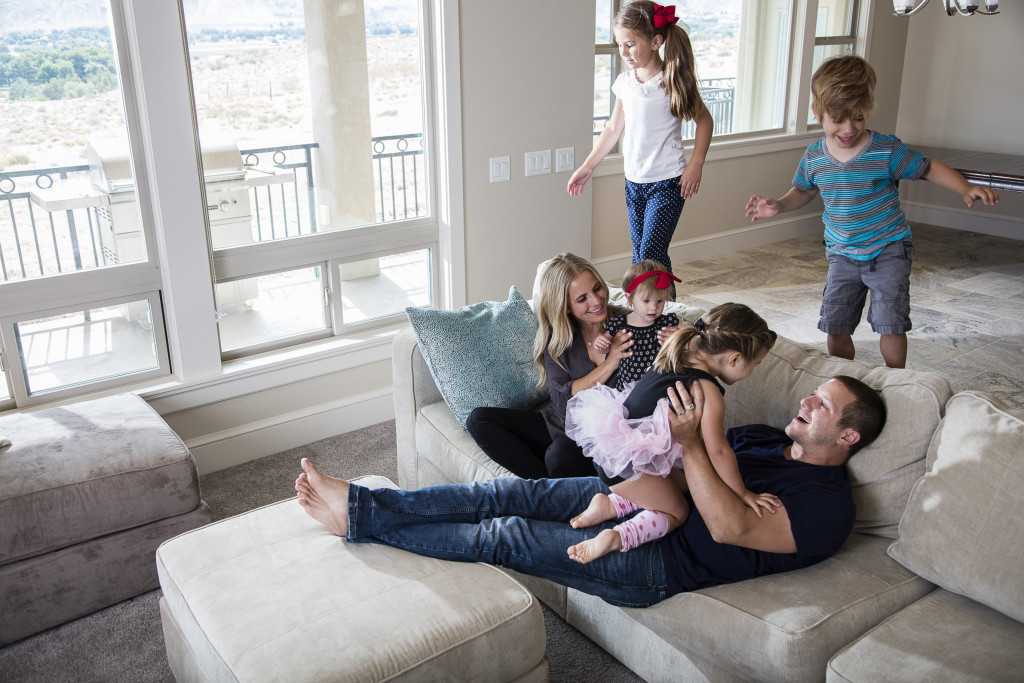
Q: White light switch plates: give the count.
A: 3